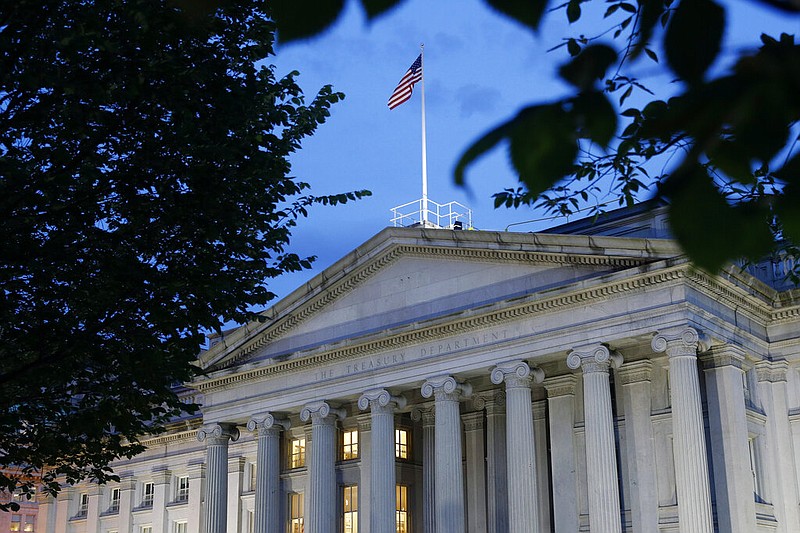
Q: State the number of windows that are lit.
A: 6